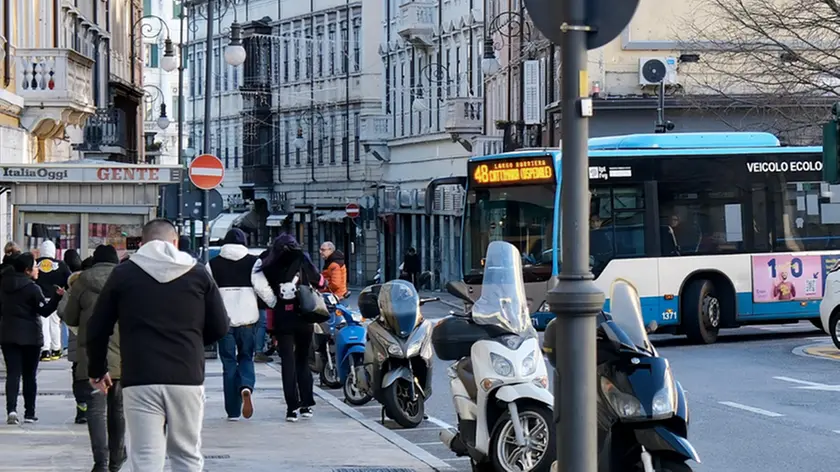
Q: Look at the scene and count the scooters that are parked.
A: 5